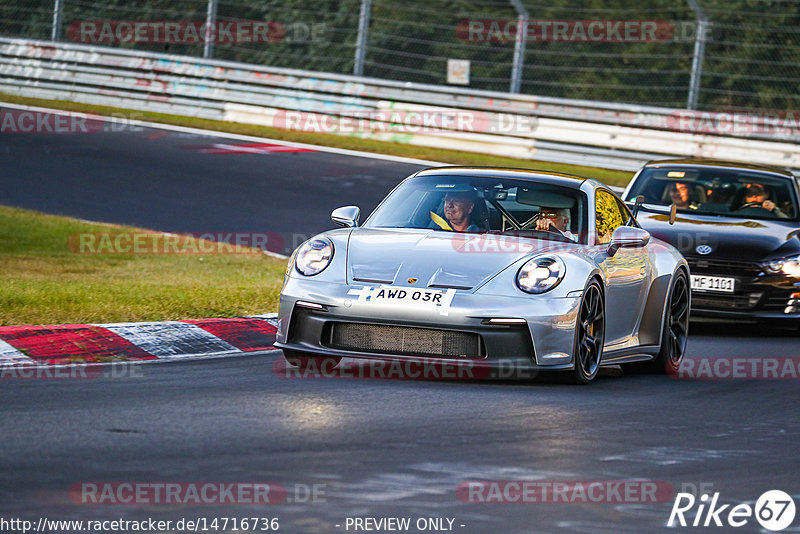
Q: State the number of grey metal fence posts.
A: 5